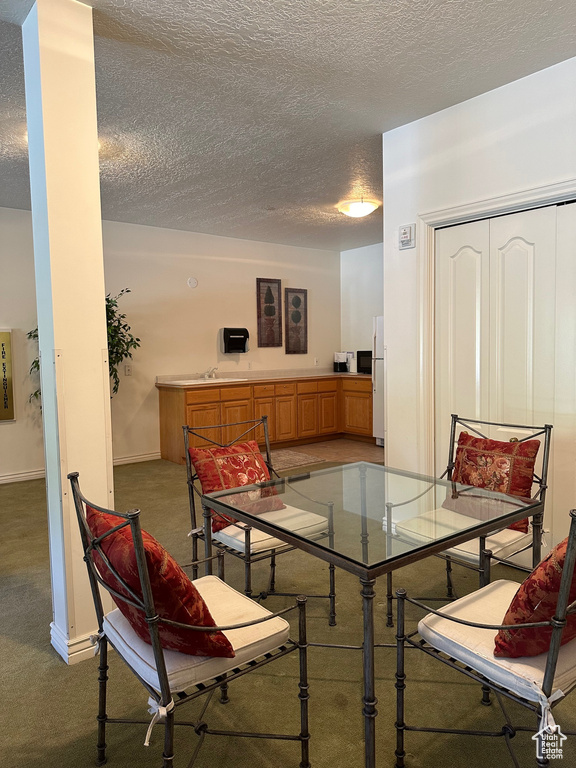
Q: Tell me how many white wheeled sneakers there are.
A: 0